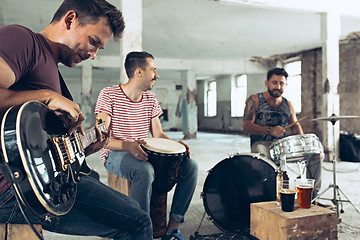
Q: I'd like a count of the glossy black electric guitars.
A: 1